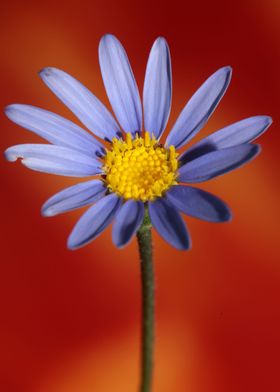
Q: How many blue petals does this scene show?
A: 13